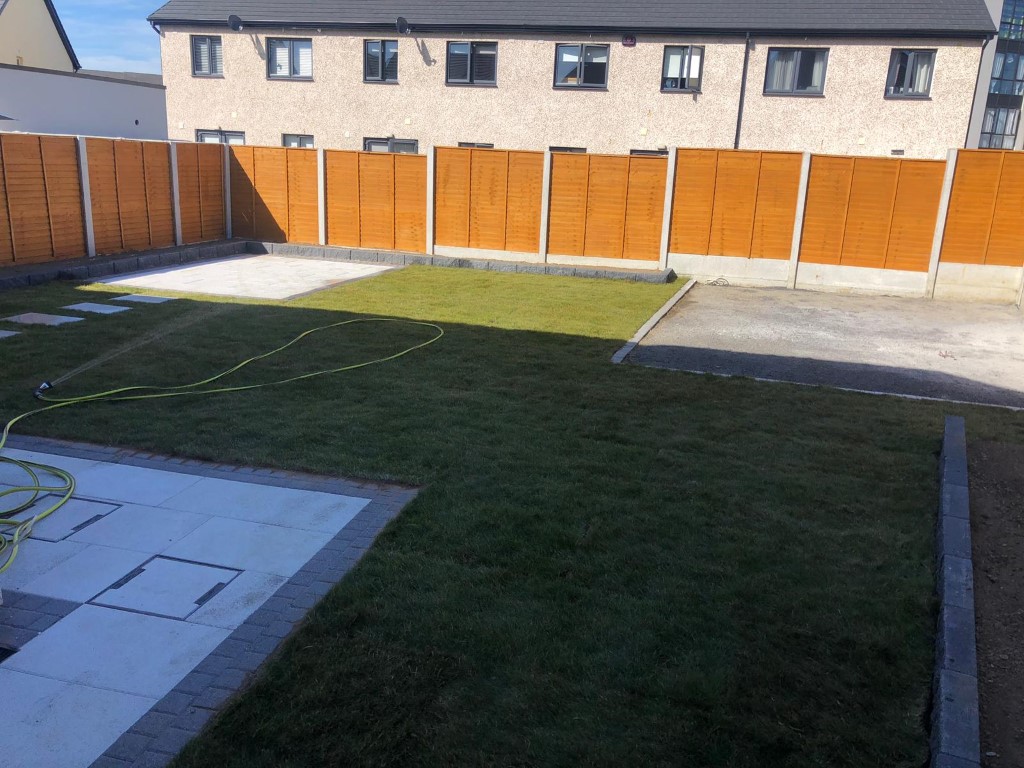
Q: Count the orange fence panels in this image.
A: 10